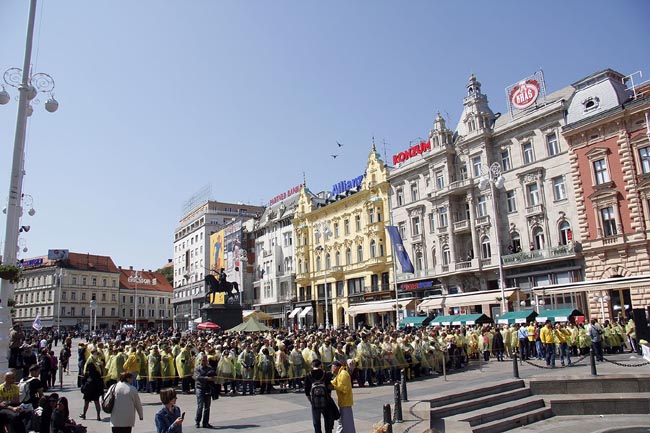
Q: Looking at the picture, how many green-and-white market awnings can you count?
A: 5